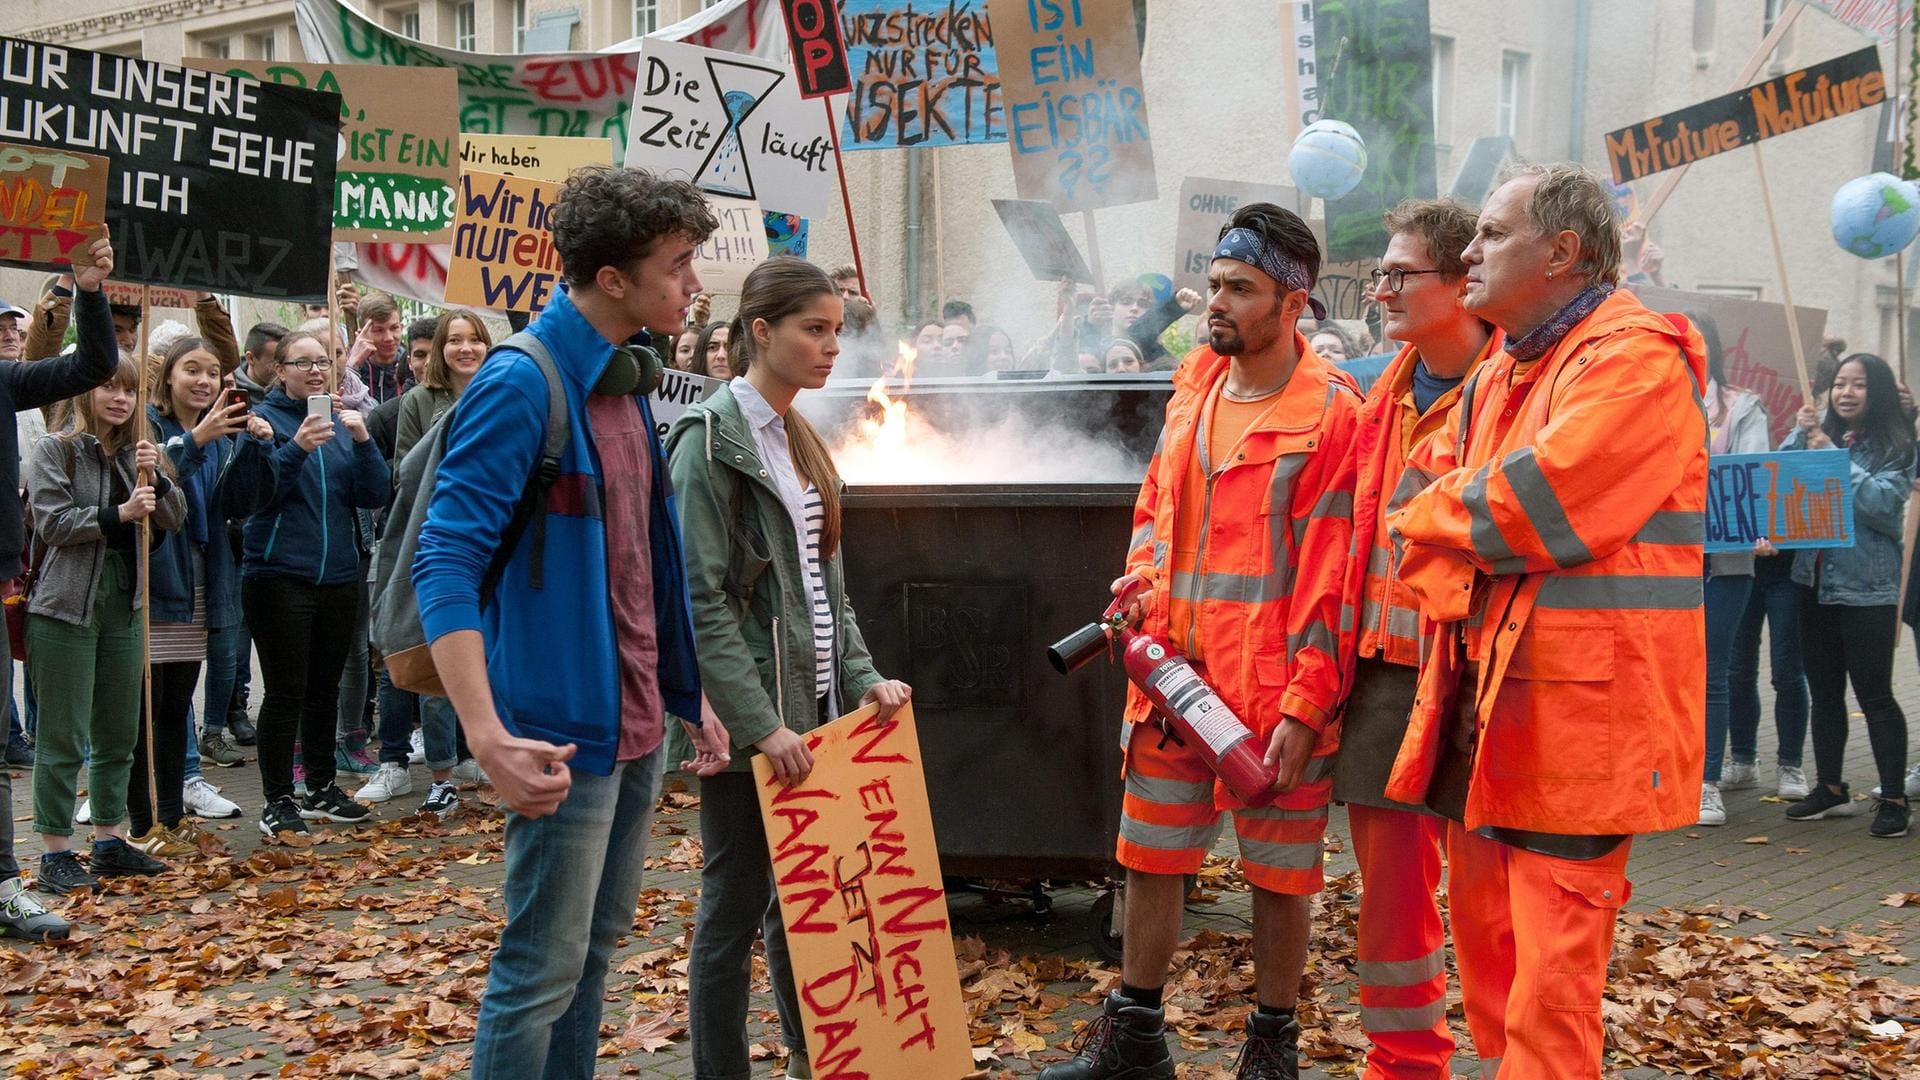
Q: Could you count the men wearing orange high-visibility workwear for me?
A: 3